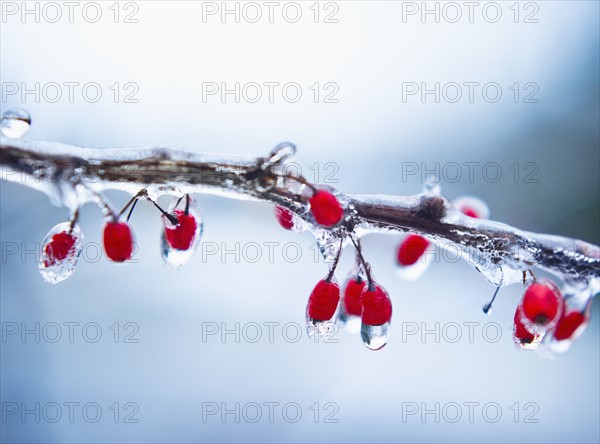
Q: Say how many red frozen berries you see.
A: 13